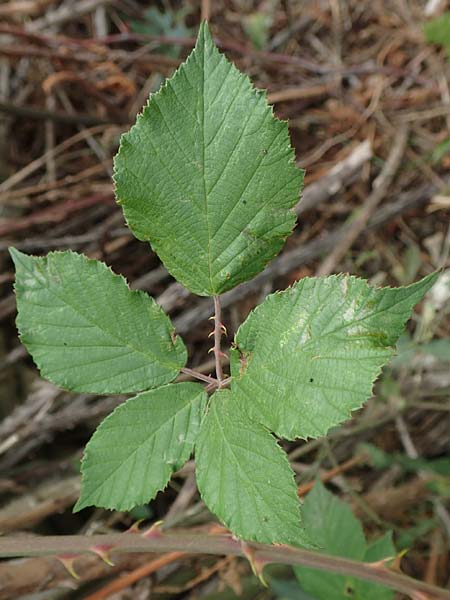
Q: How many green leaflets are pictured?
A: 5